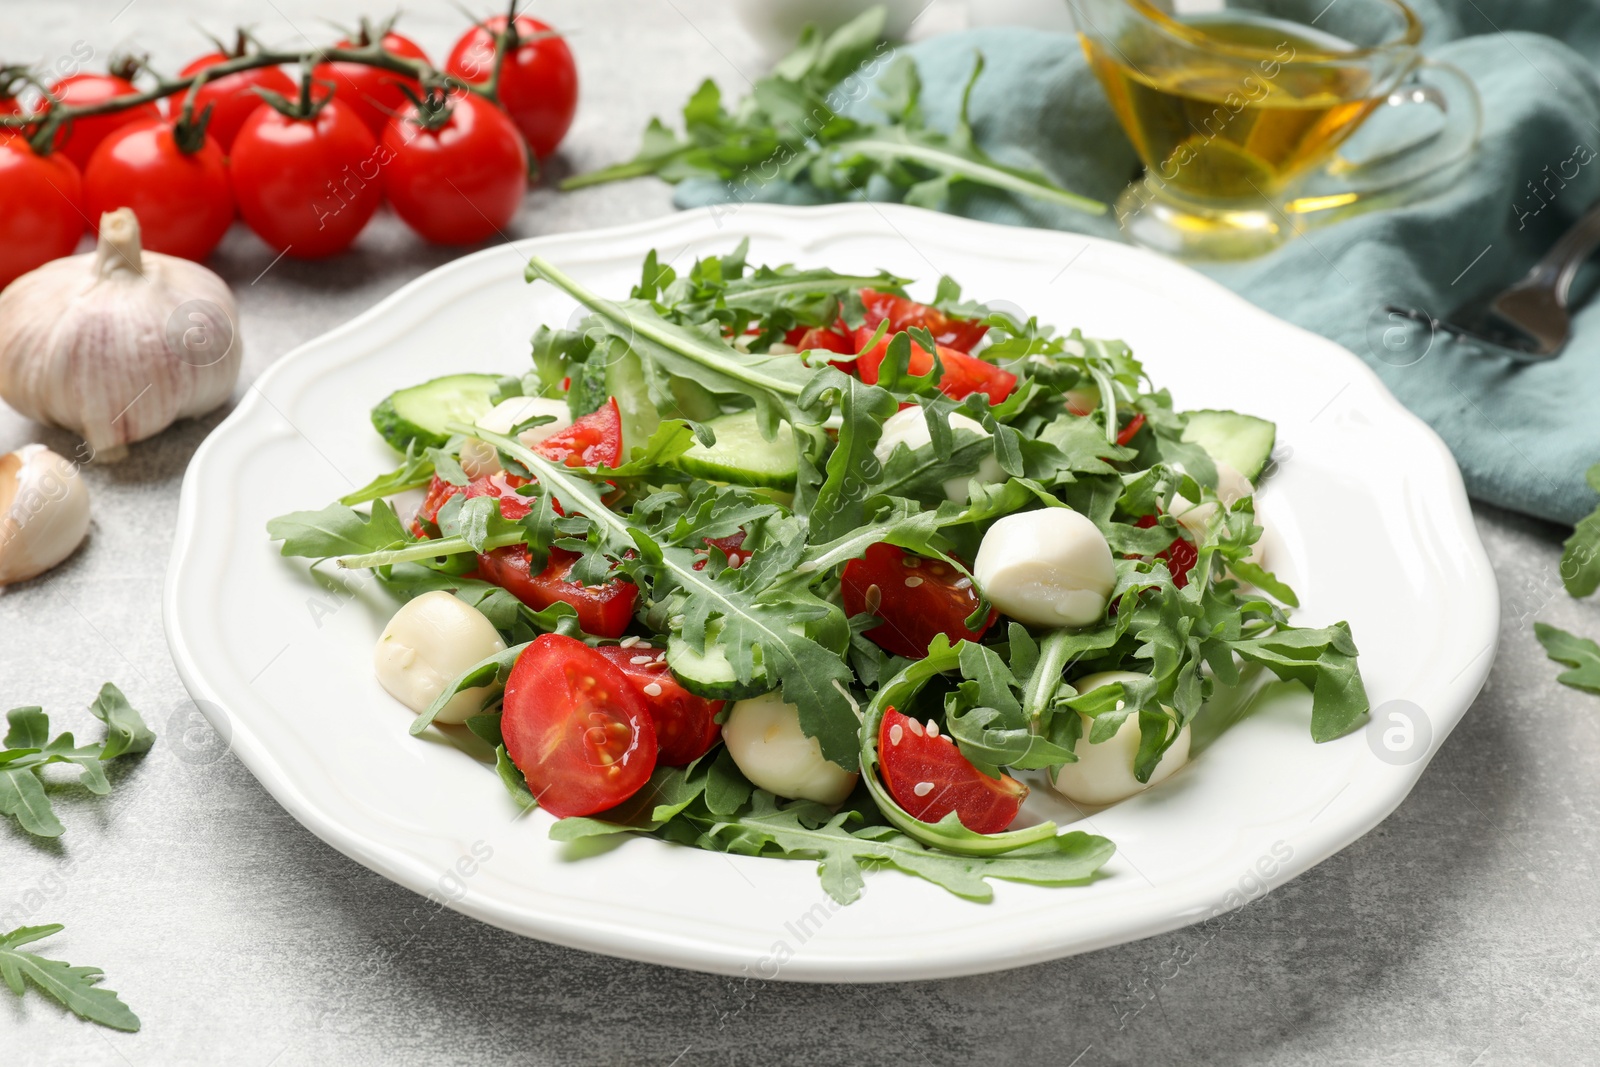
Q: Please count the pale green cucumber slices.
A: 5